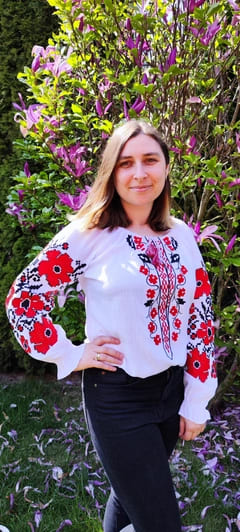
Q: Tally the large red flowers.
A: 6